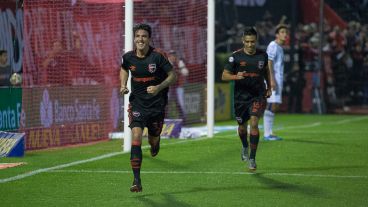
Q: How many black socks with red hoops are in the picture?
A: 3